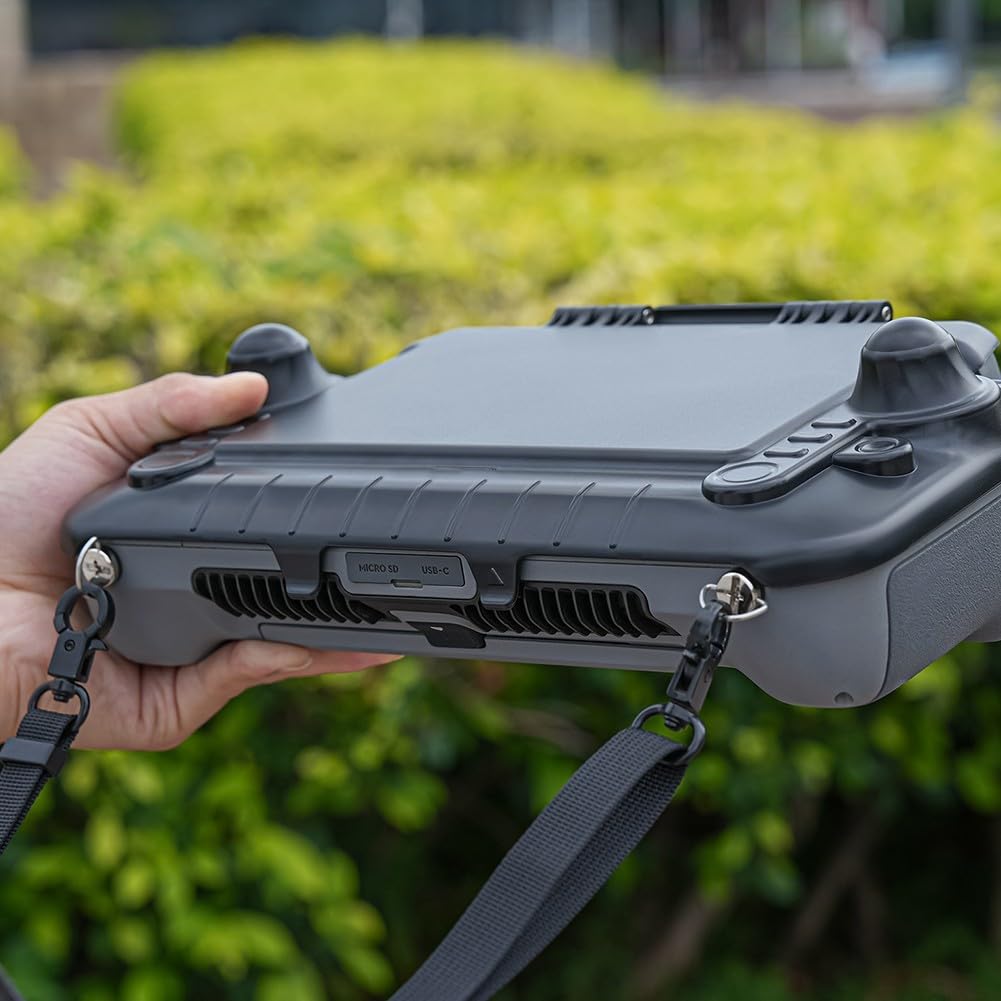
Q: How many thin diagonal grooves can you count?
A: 9